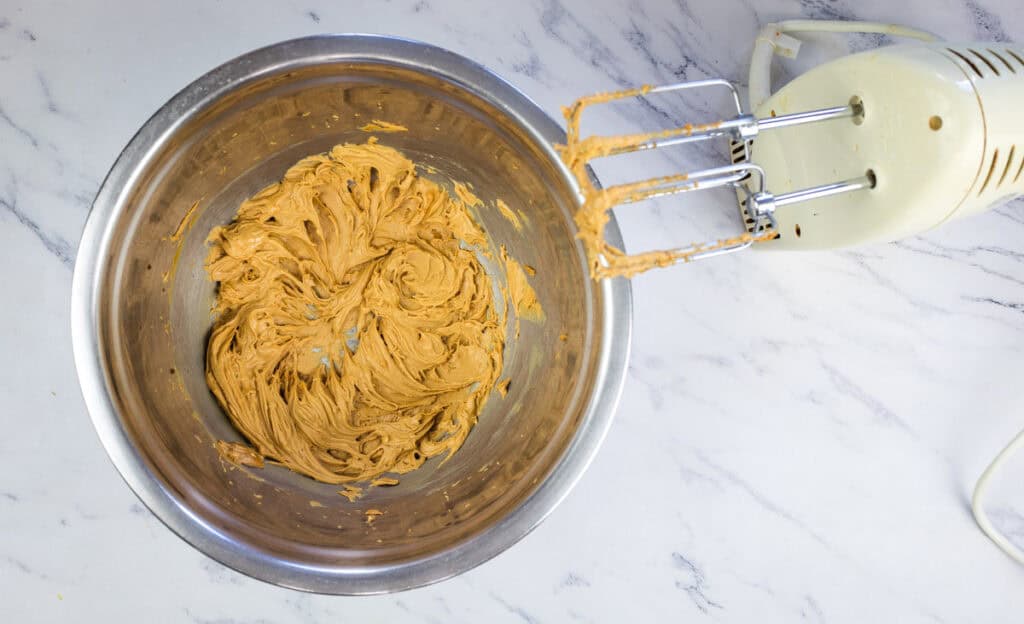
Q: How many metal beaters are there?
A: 2